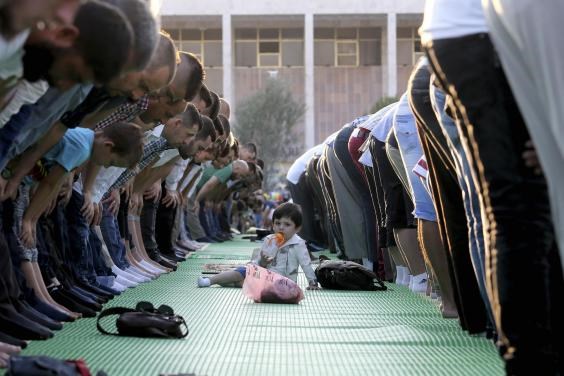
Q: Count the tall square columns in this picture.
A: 3